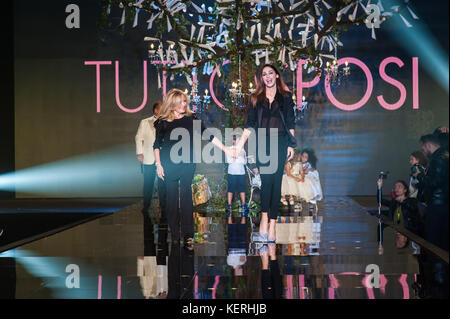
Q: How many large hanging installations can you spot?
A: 1